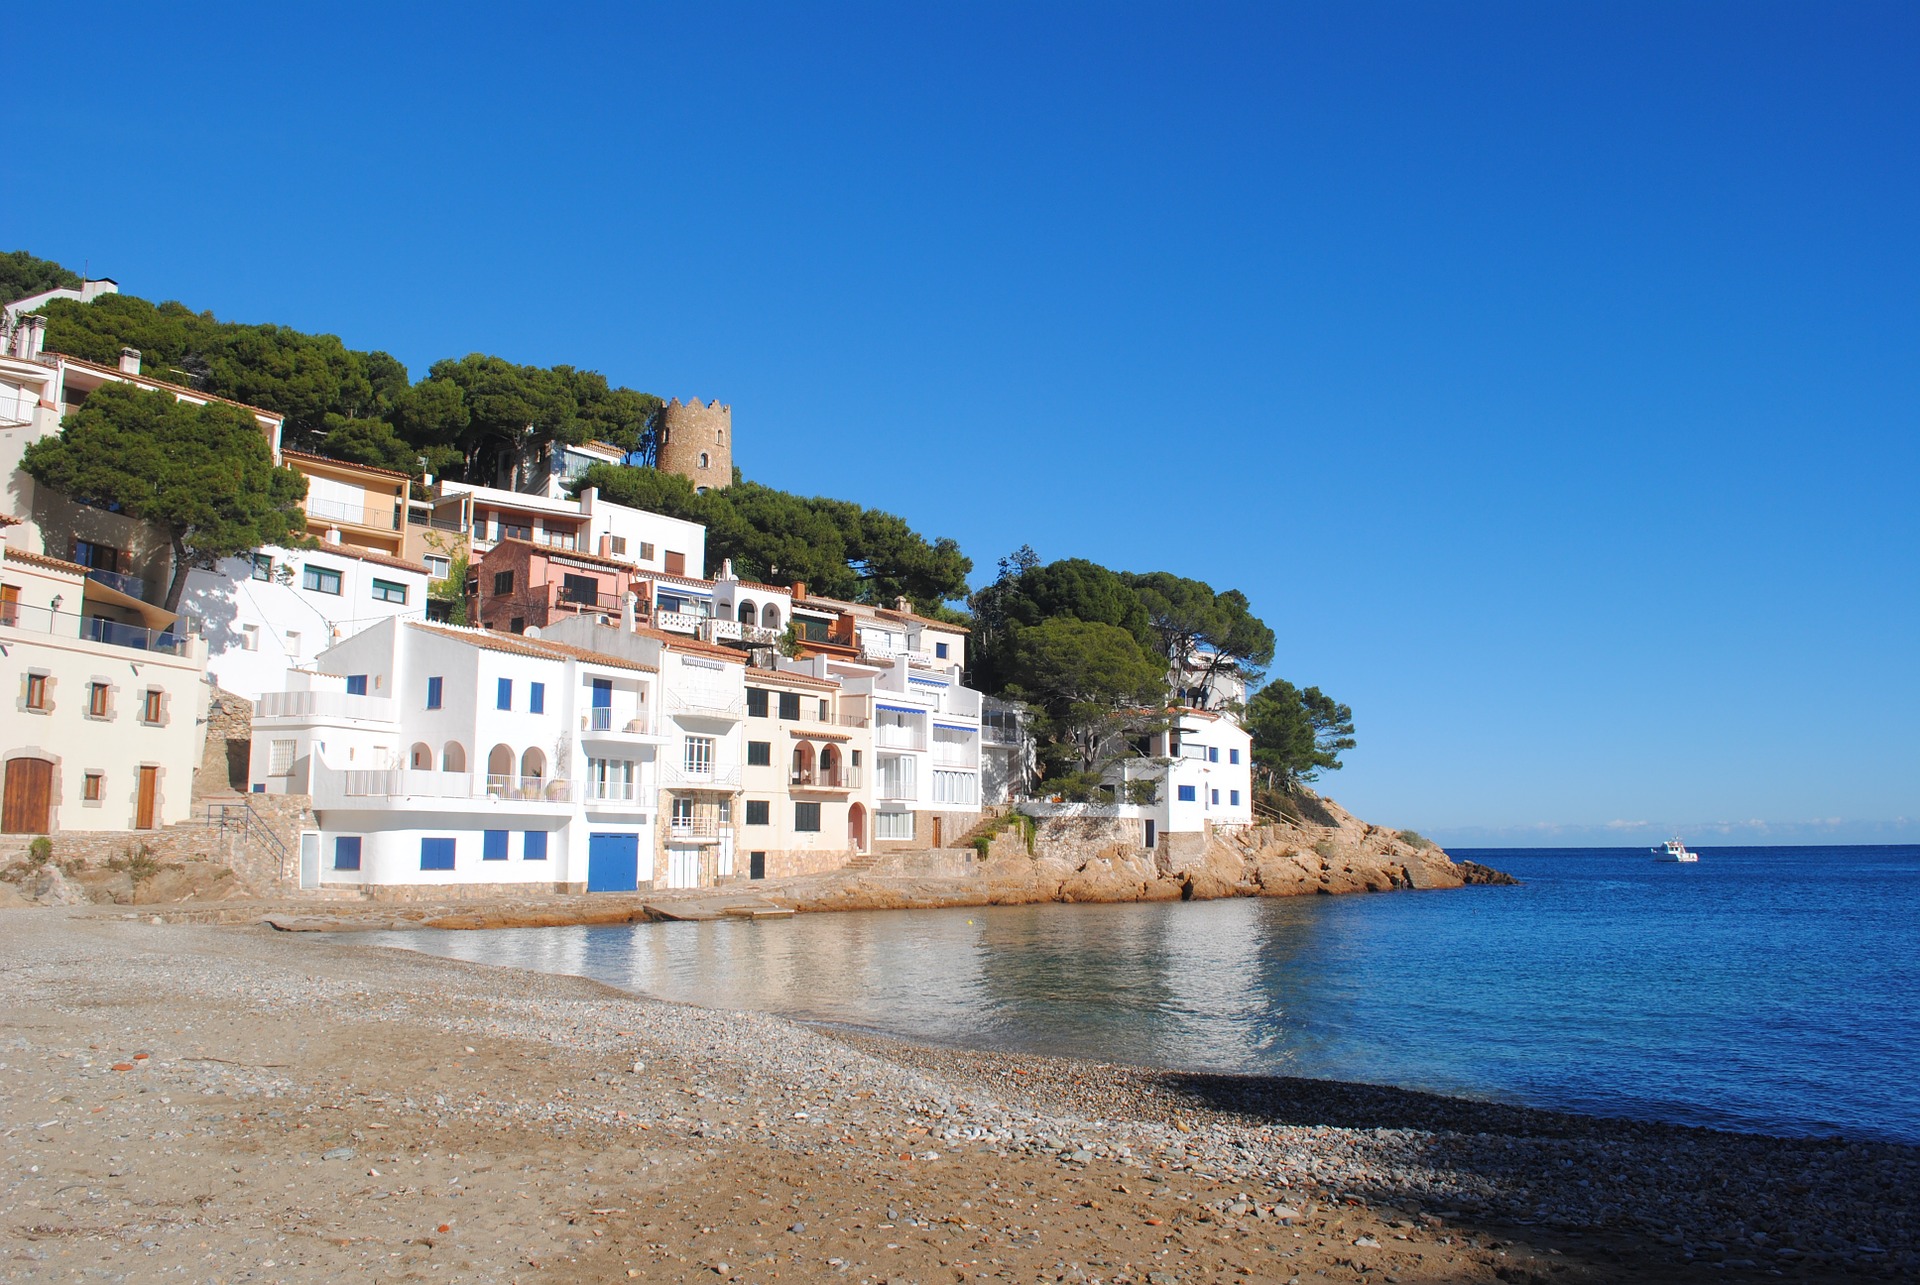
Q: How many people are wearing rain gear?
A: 0